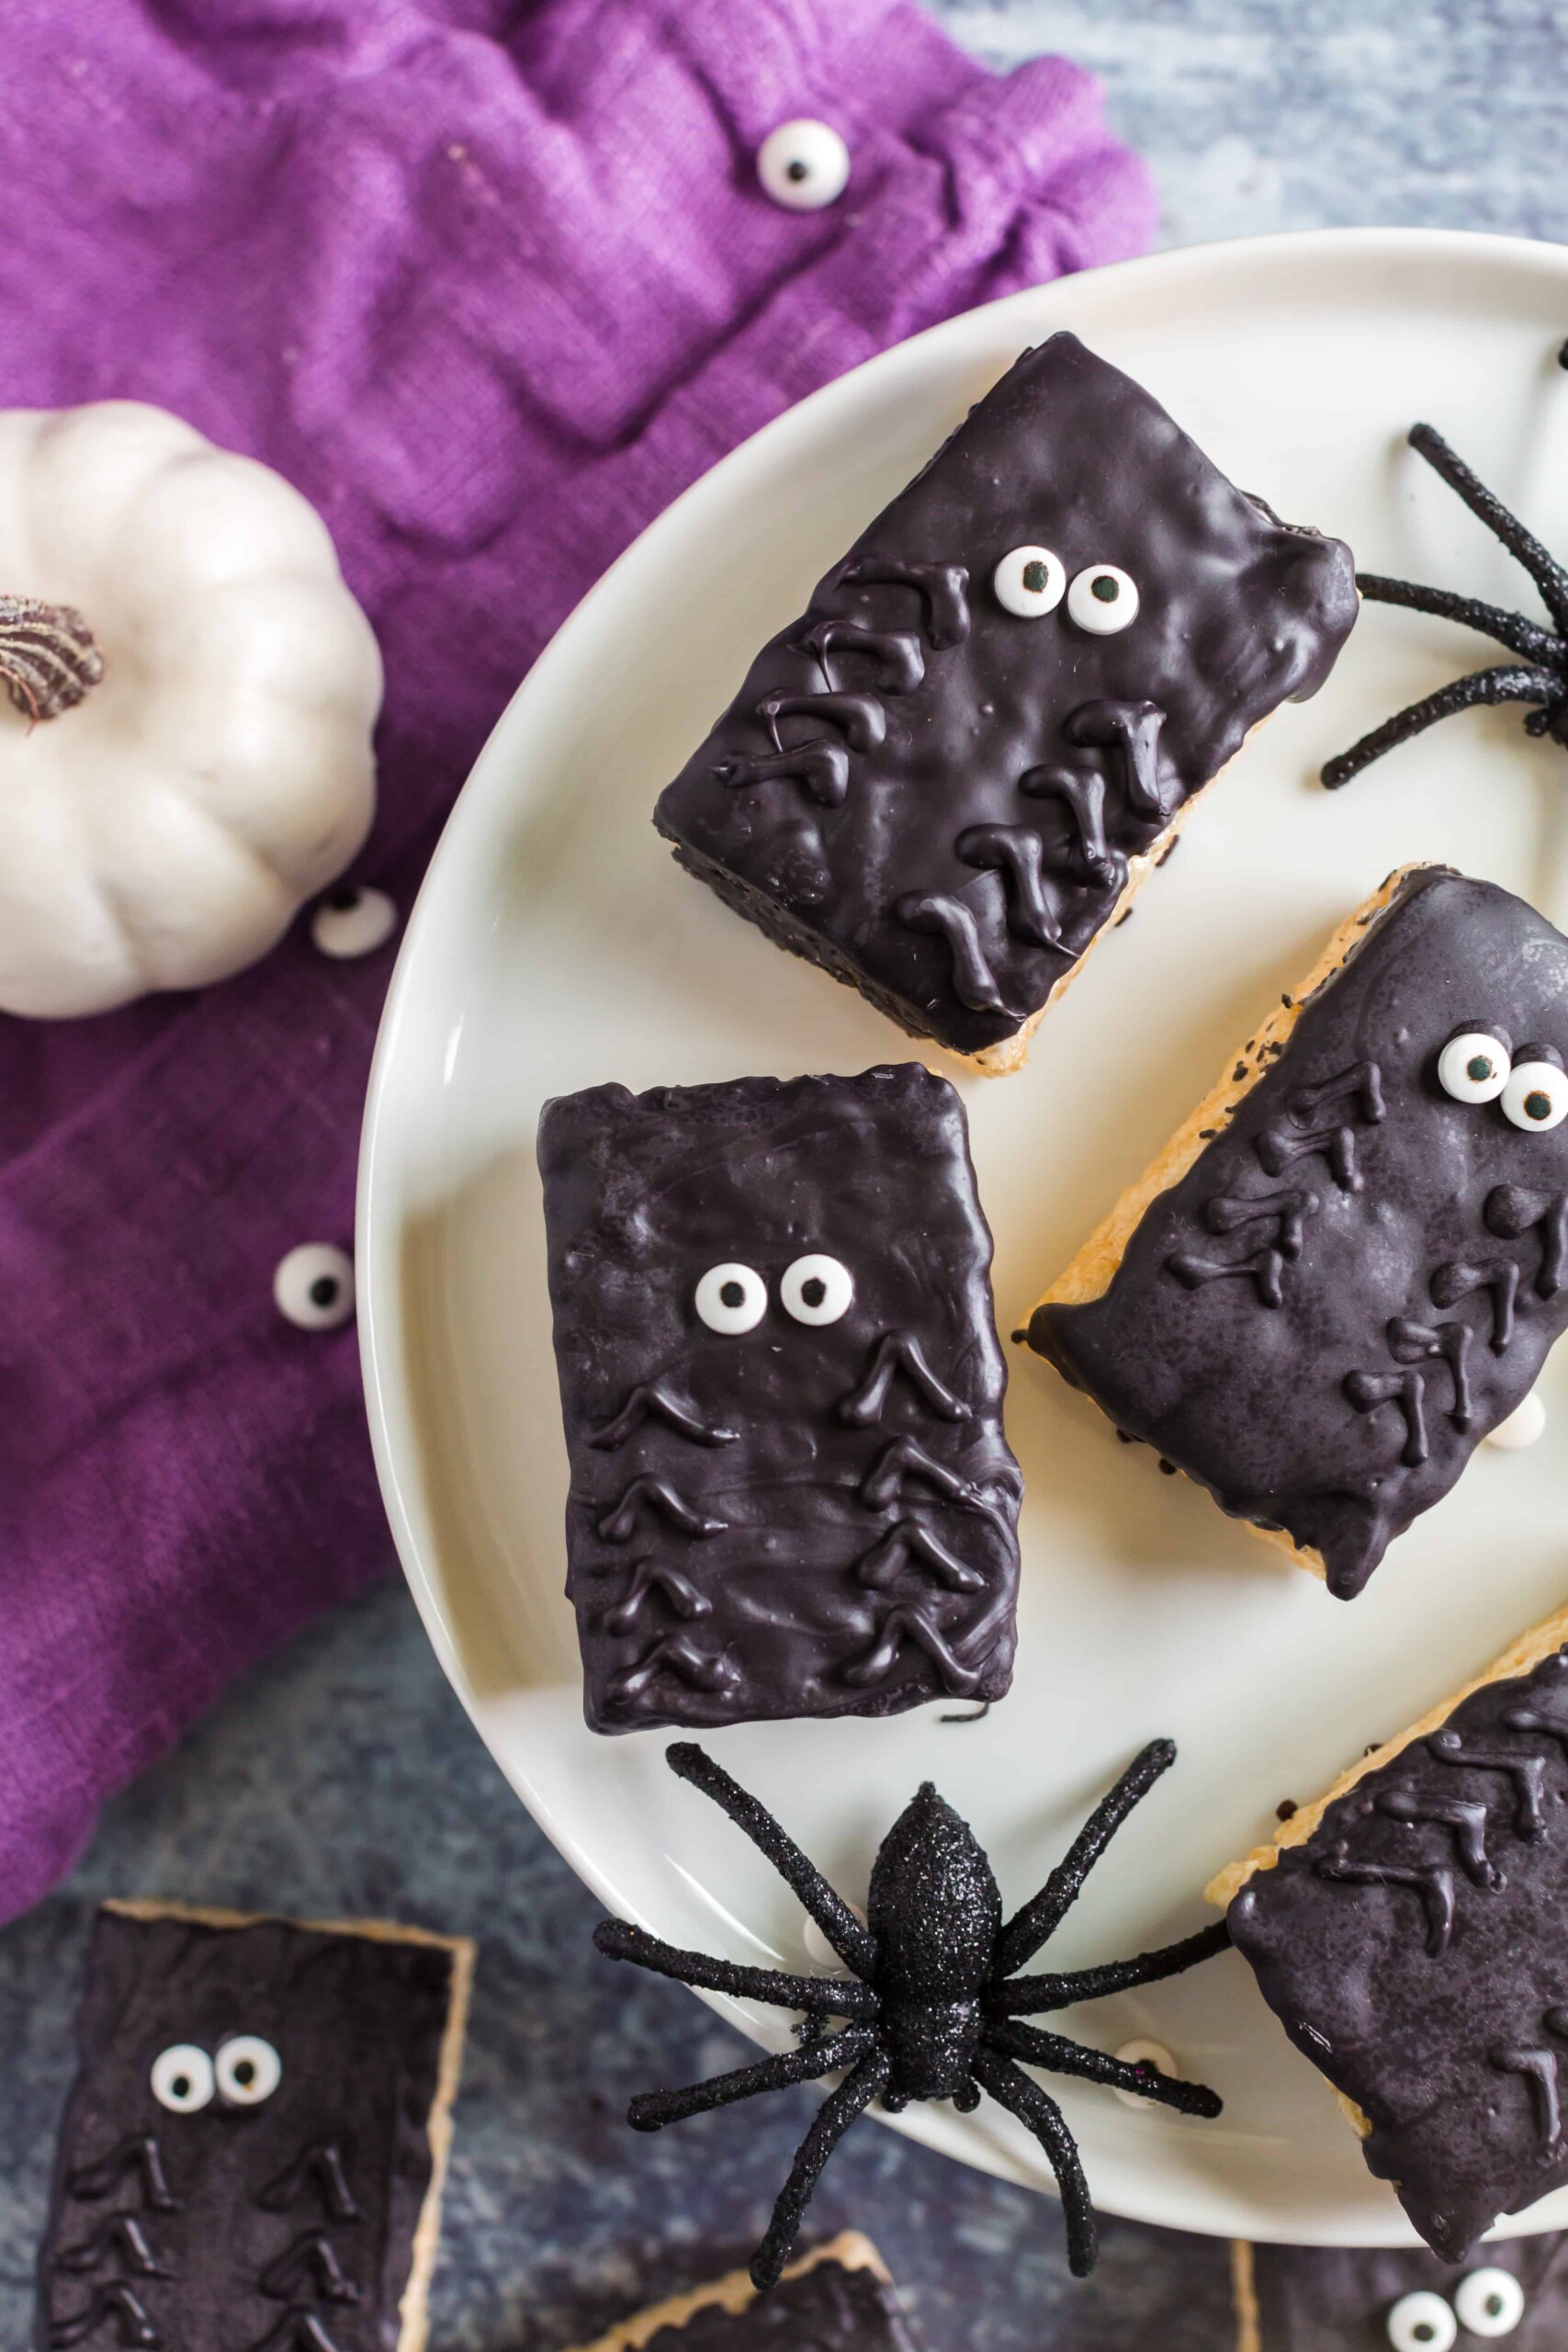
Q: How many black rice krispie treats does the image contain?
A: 7